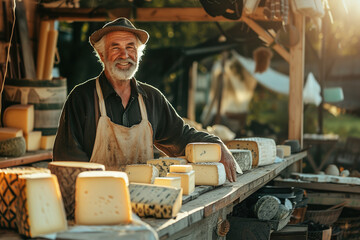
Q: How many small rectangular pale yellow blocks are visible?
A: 3